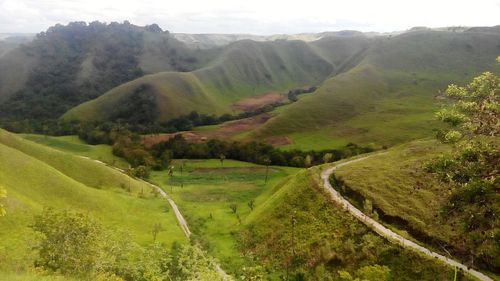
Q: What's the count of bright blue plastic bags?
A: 0